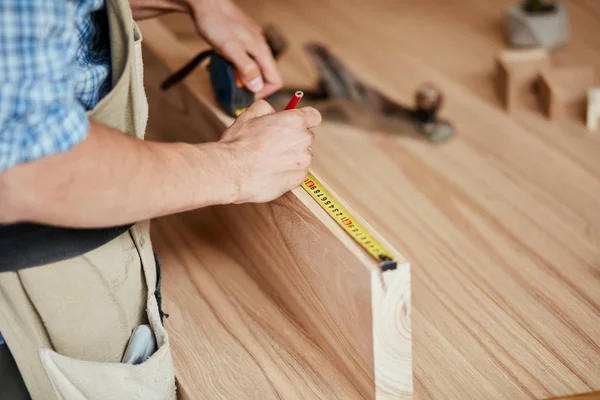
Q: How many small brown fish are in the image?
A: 0